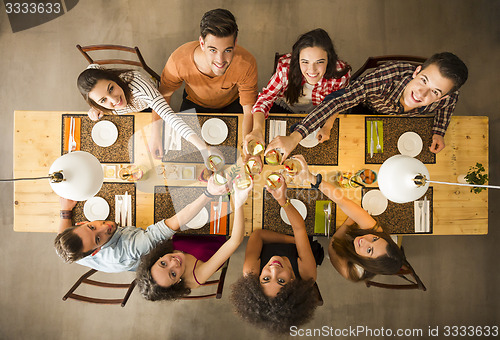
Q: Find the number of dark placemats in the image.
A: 8